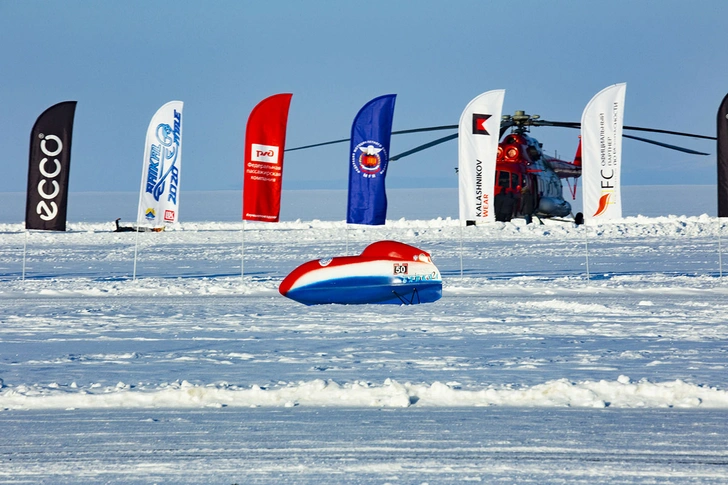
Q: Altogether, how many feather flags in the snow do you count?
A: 7